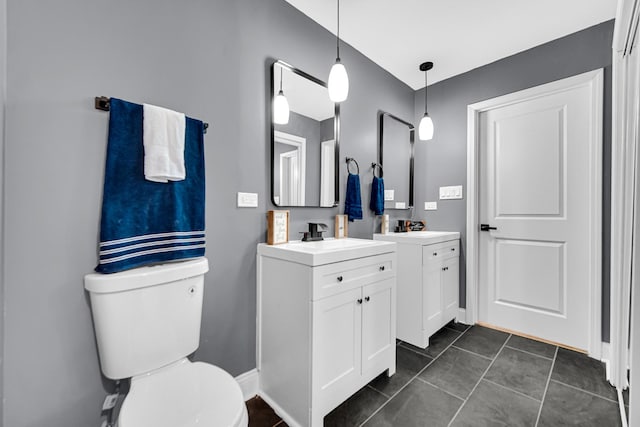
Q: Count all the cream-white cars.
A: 0